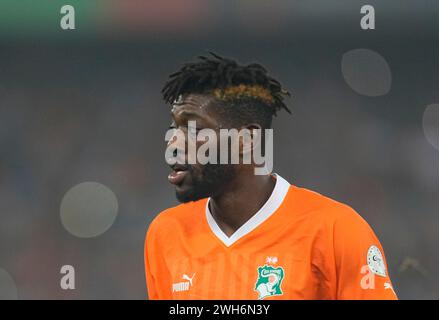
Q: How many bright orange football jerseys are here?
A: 1